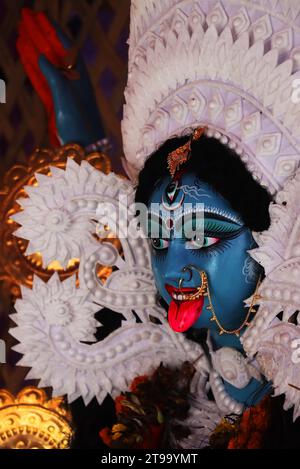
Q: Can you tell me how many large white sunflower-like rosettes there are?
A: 2